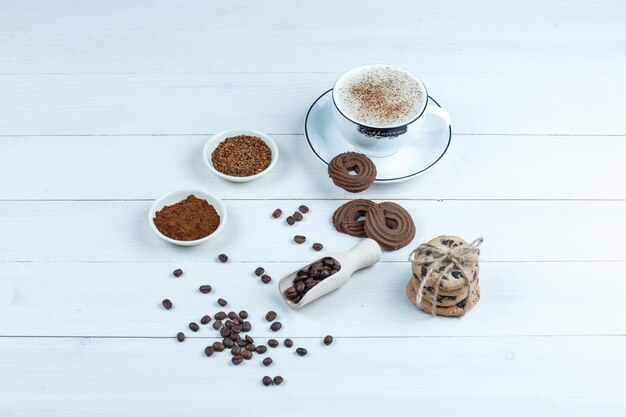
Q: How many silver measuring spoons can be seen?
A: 0